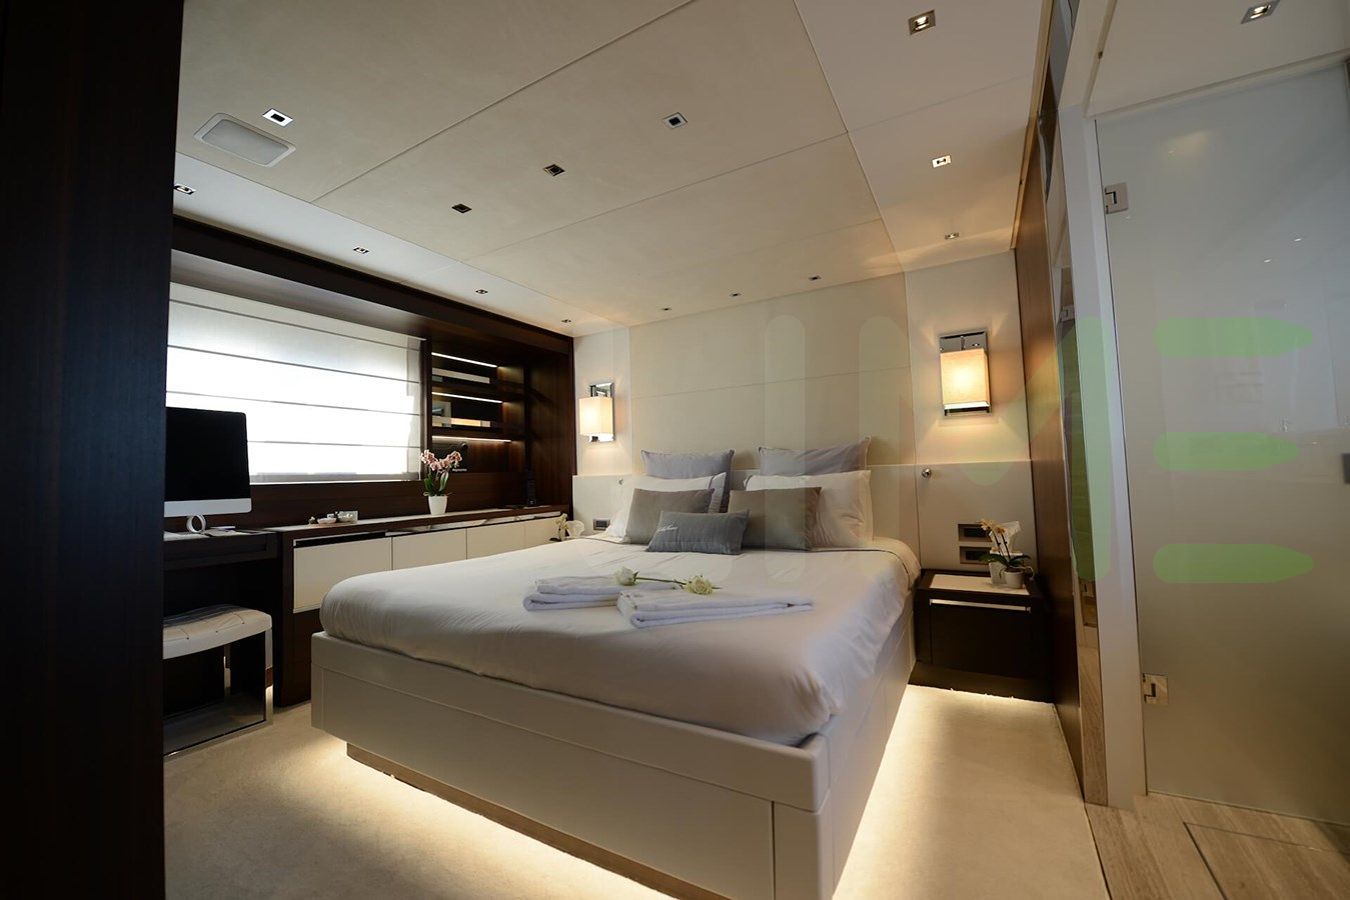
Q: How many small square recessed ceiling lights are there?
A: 15